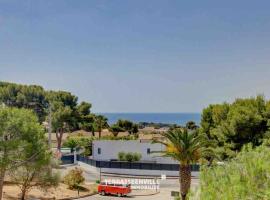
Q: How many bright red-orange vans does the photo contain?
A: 1